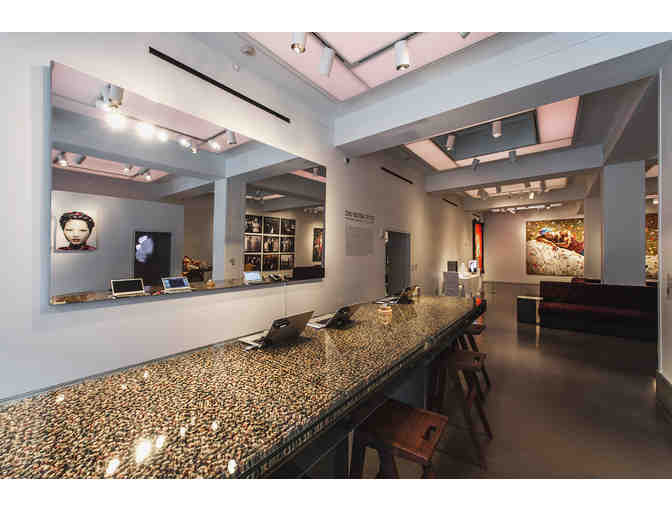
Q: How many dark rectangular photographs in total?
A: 9